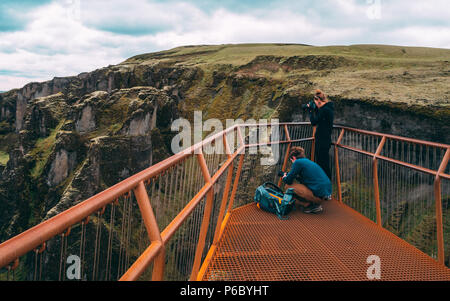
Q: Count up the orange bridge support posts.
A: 9